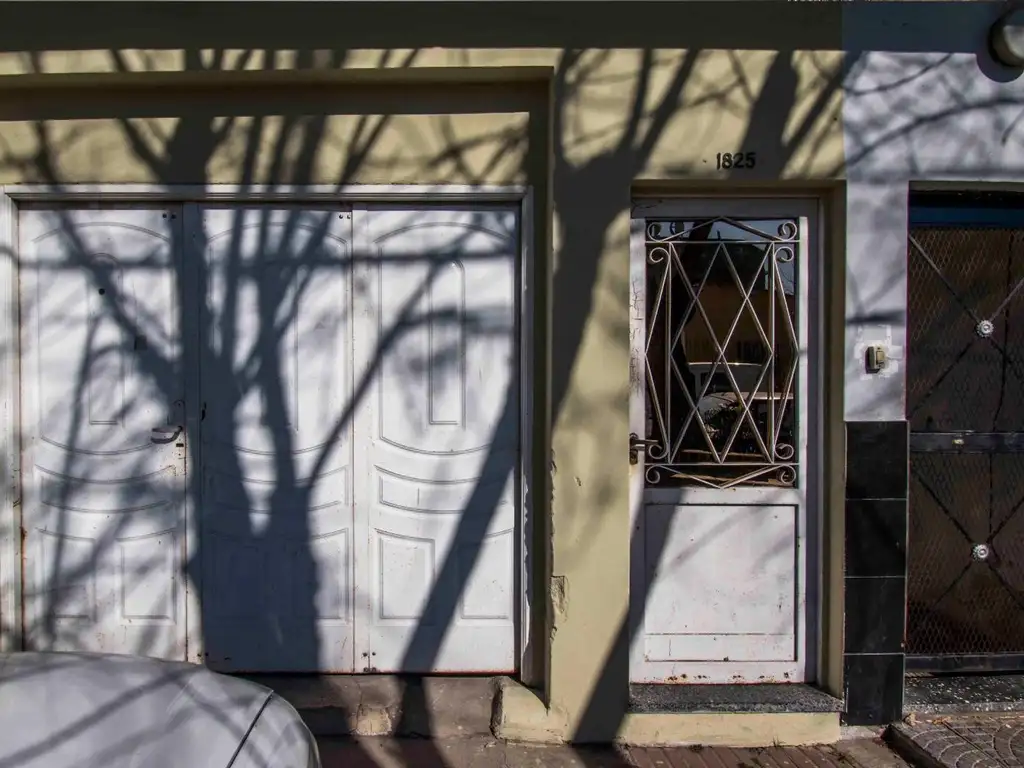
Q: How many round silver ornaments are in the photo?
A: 2